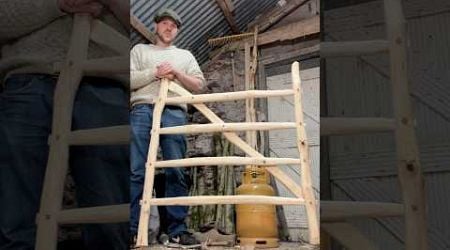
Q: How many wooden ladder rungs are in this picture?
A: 4